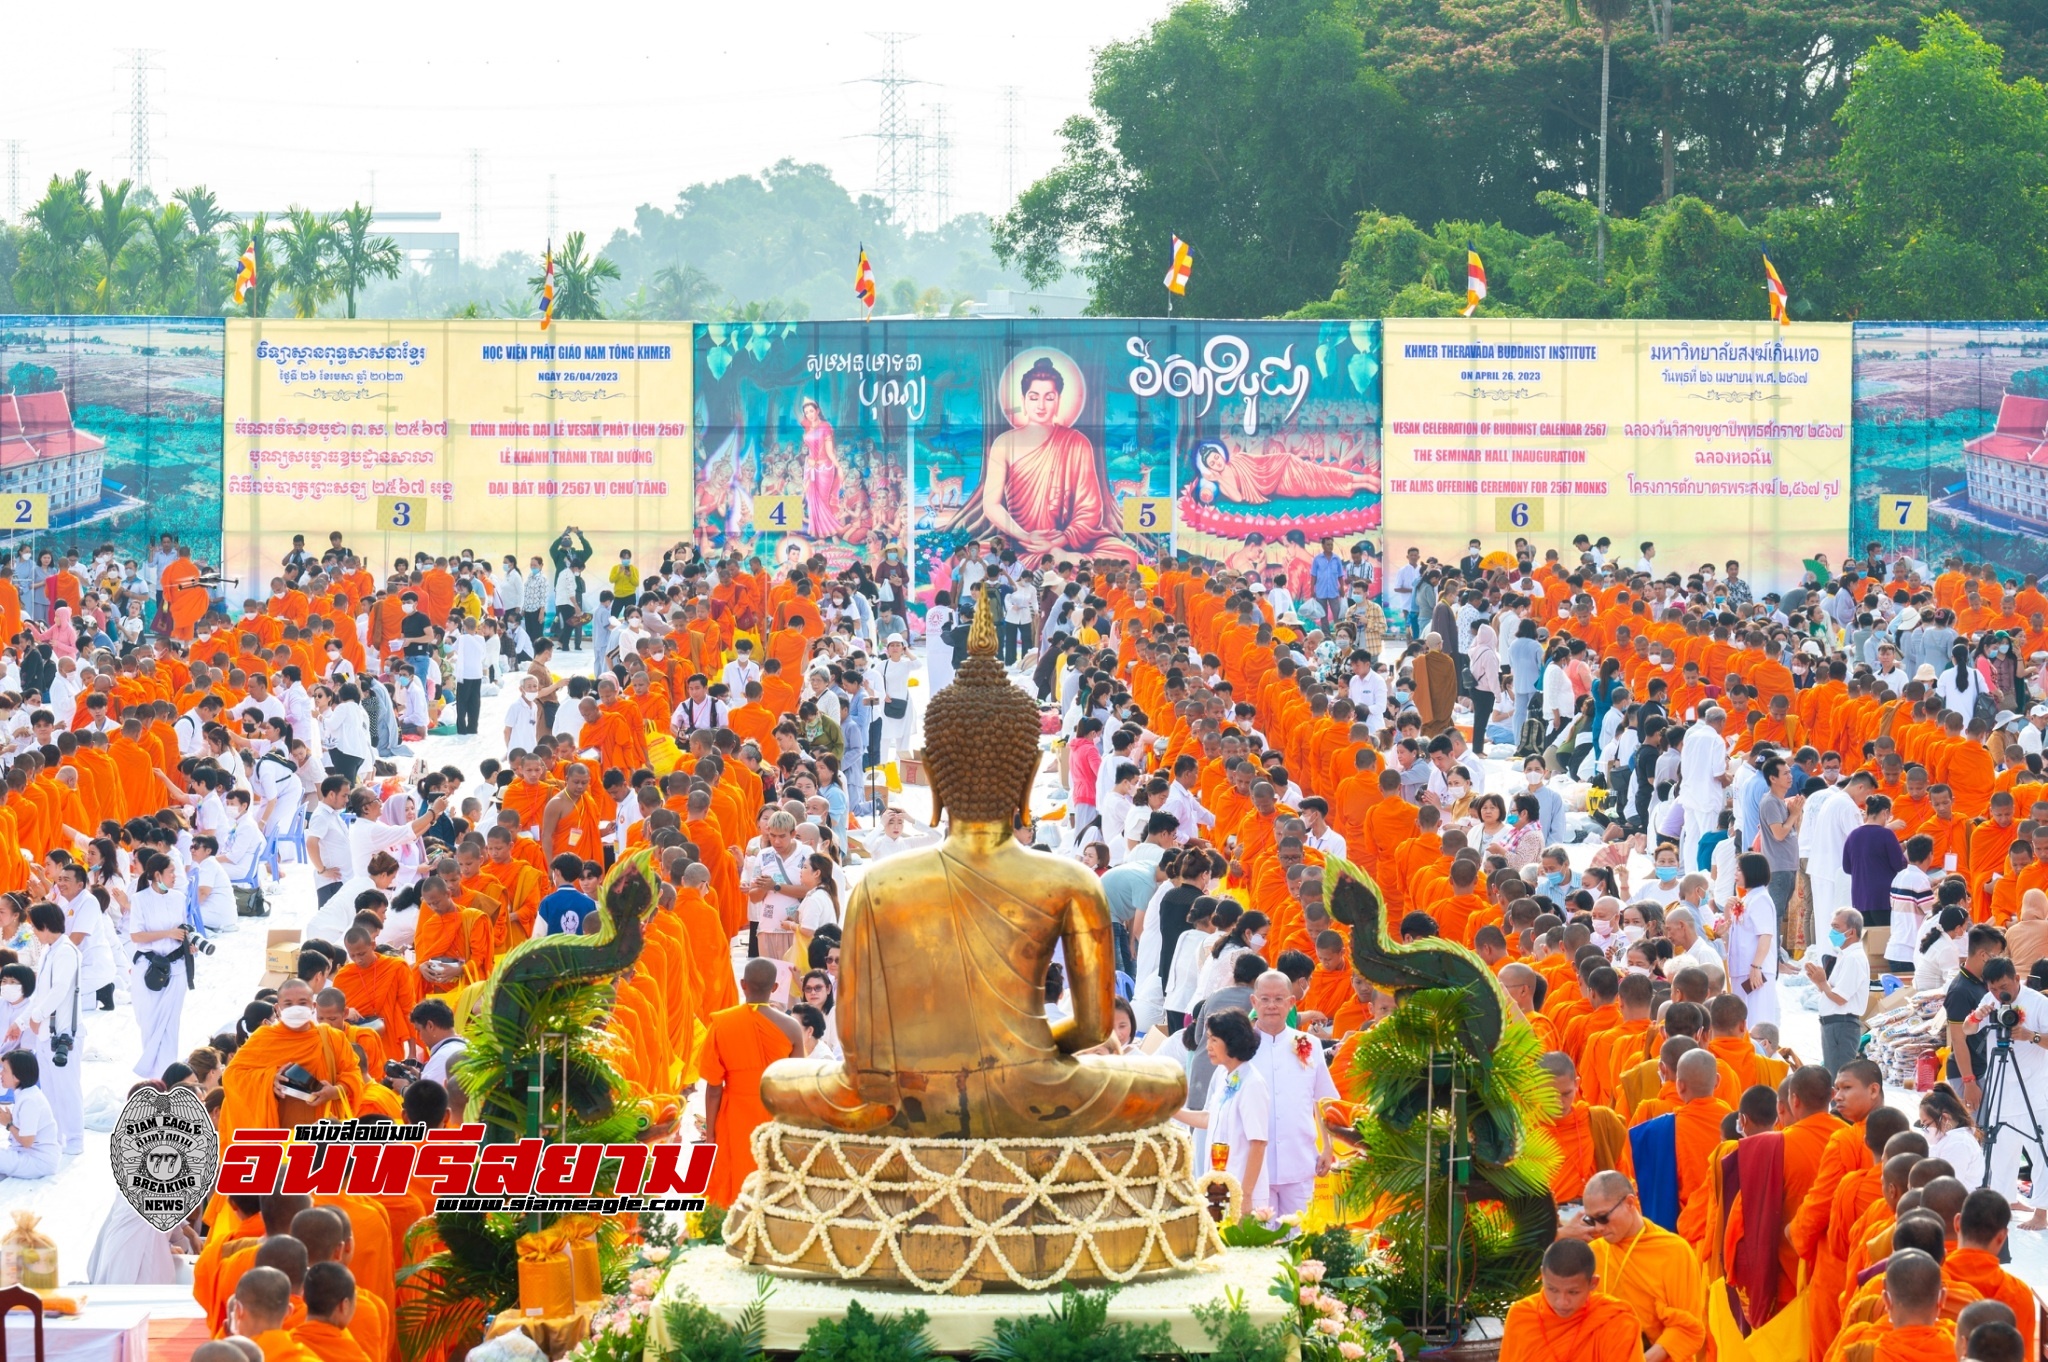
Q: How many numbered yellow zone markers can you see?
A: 6